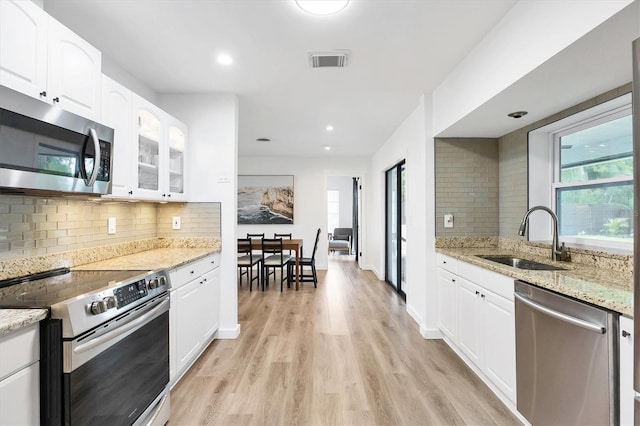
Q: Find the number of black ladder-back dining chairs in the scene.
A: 5